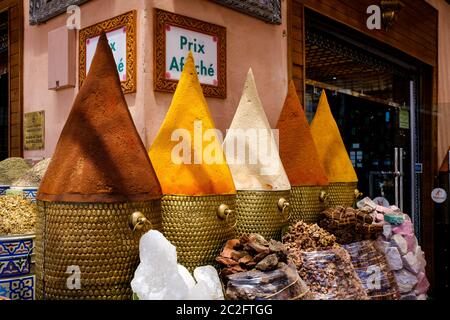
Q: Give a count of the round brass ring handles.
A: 5